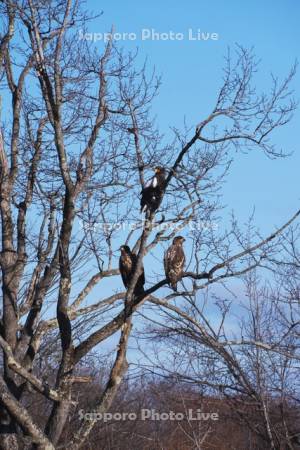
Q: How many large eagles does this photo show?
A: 3